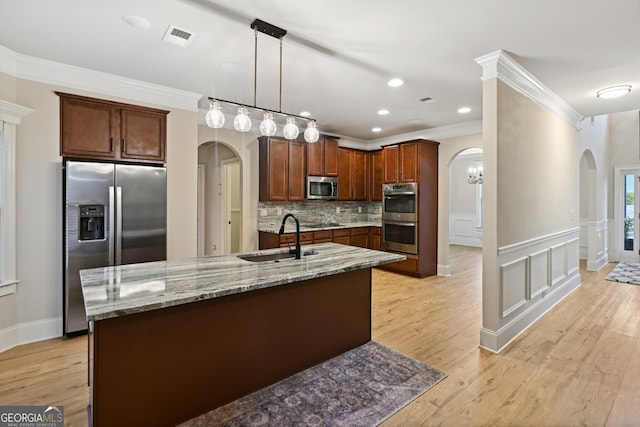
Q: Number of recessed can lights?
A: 5